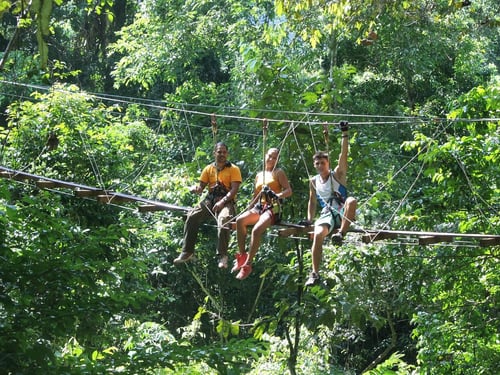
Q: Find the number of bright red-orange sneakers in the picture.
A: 2